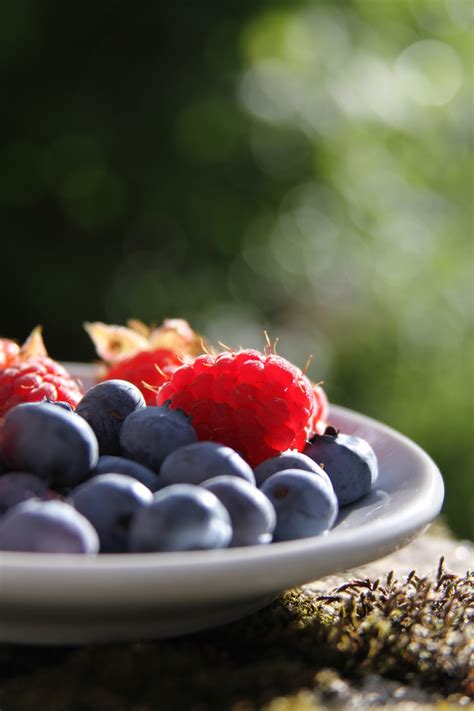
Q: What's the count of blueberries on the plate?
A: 13